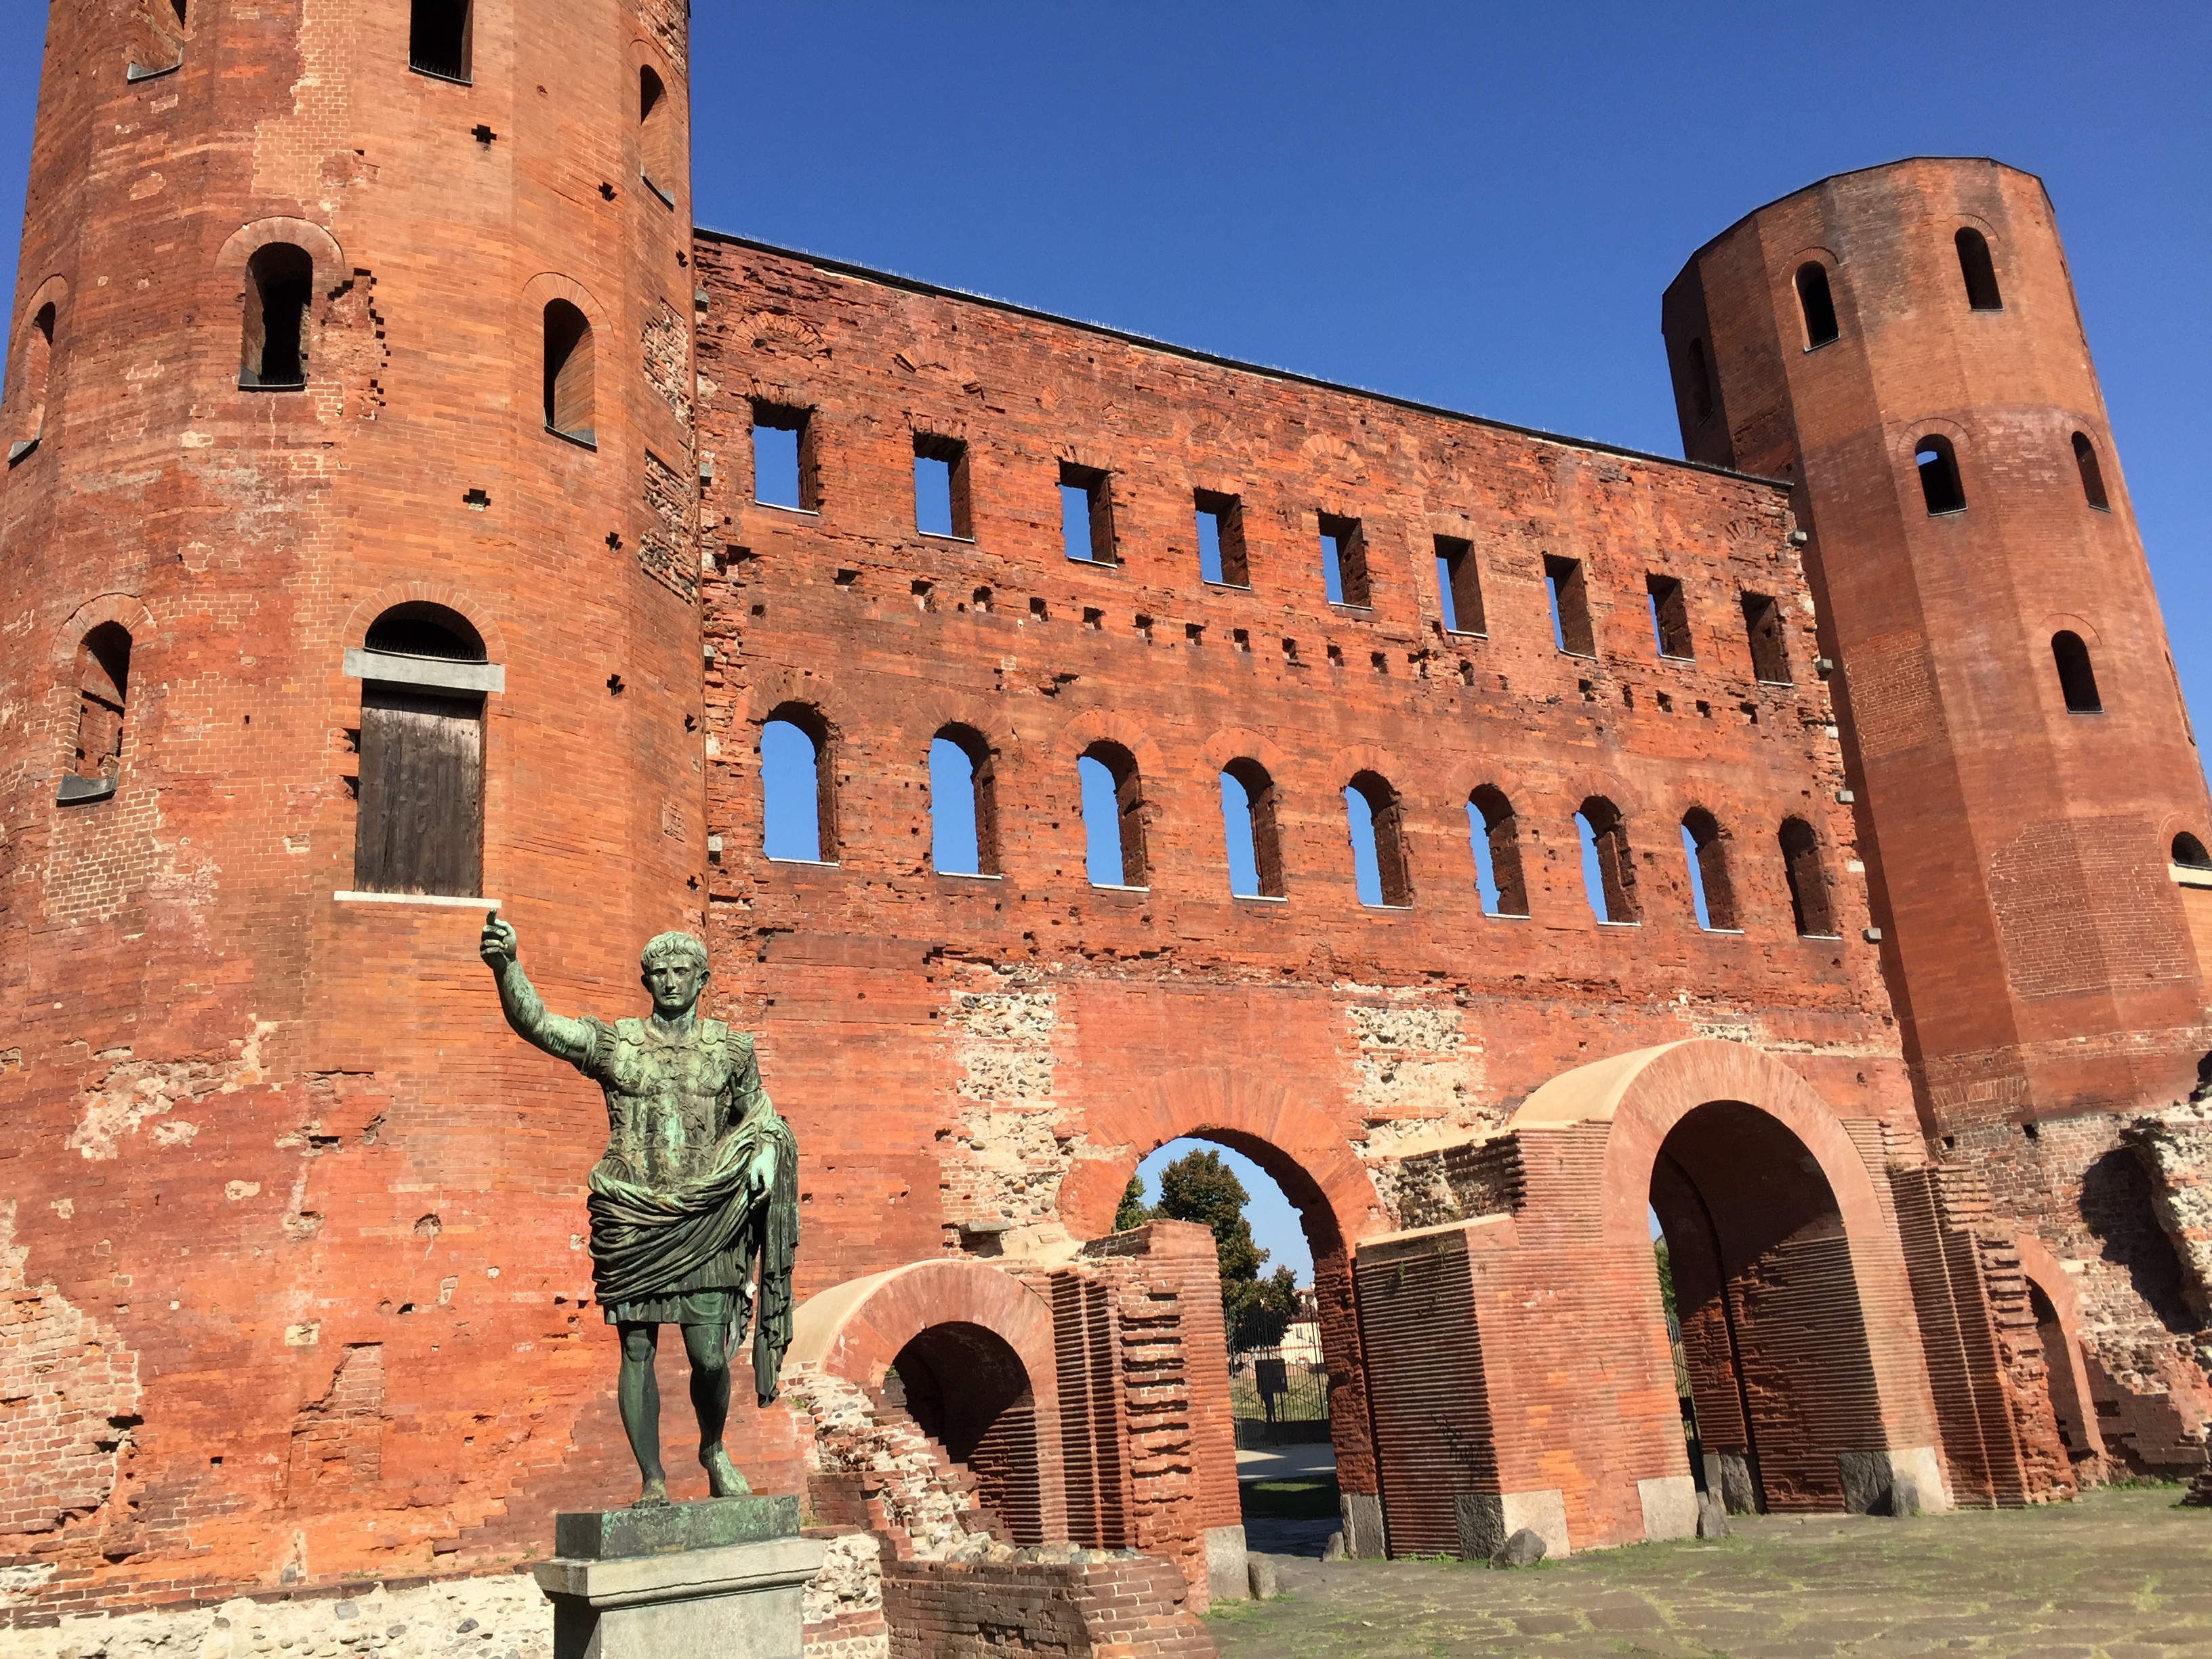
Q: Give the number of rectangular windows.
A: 9